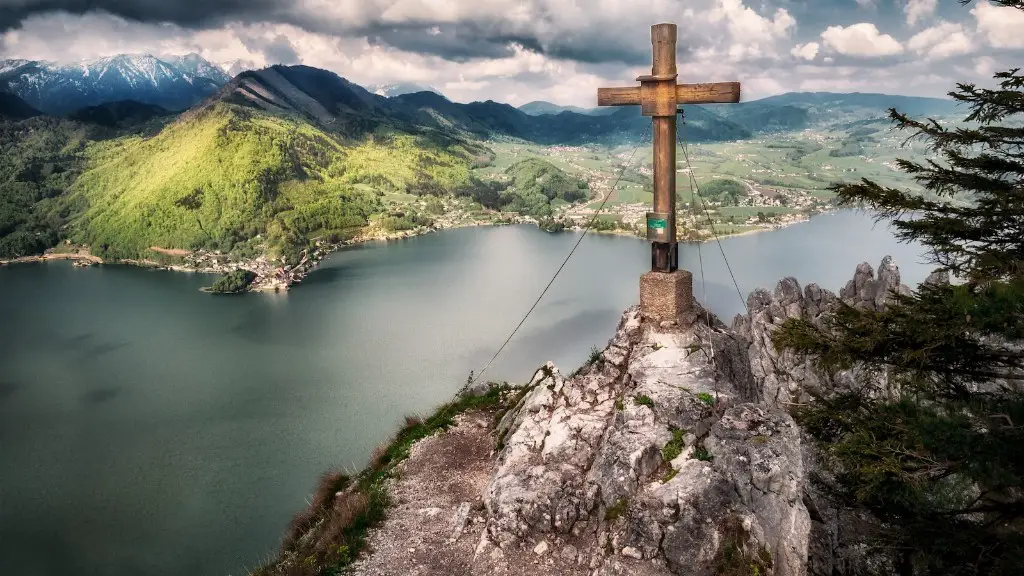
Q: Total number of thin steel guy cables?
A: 3